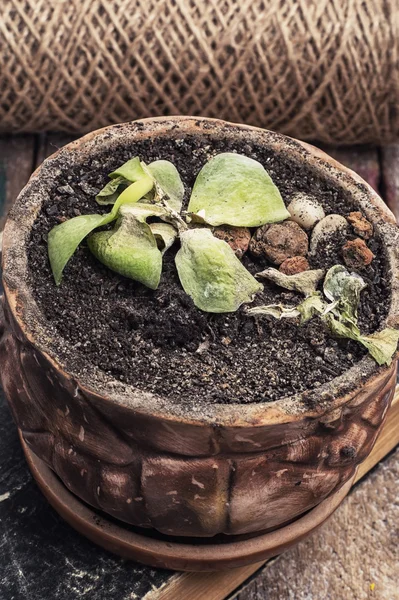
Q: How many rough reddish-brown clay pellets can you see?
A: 5